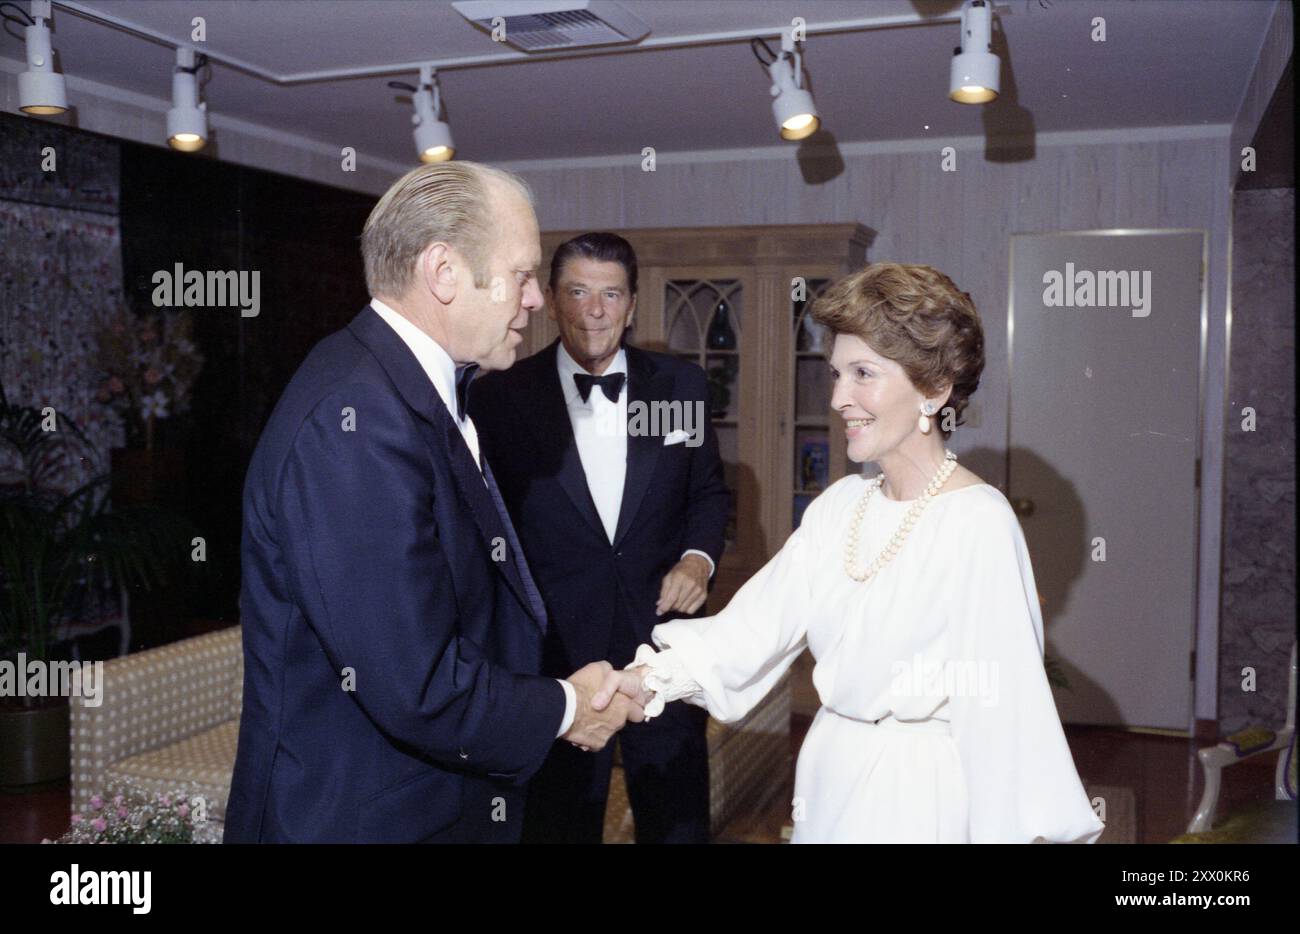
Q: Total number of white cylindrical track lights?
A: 5